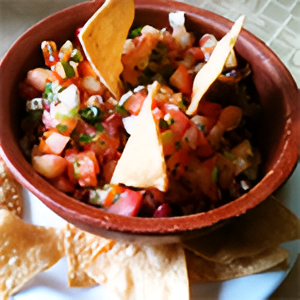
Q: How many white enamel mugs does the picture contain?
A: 0